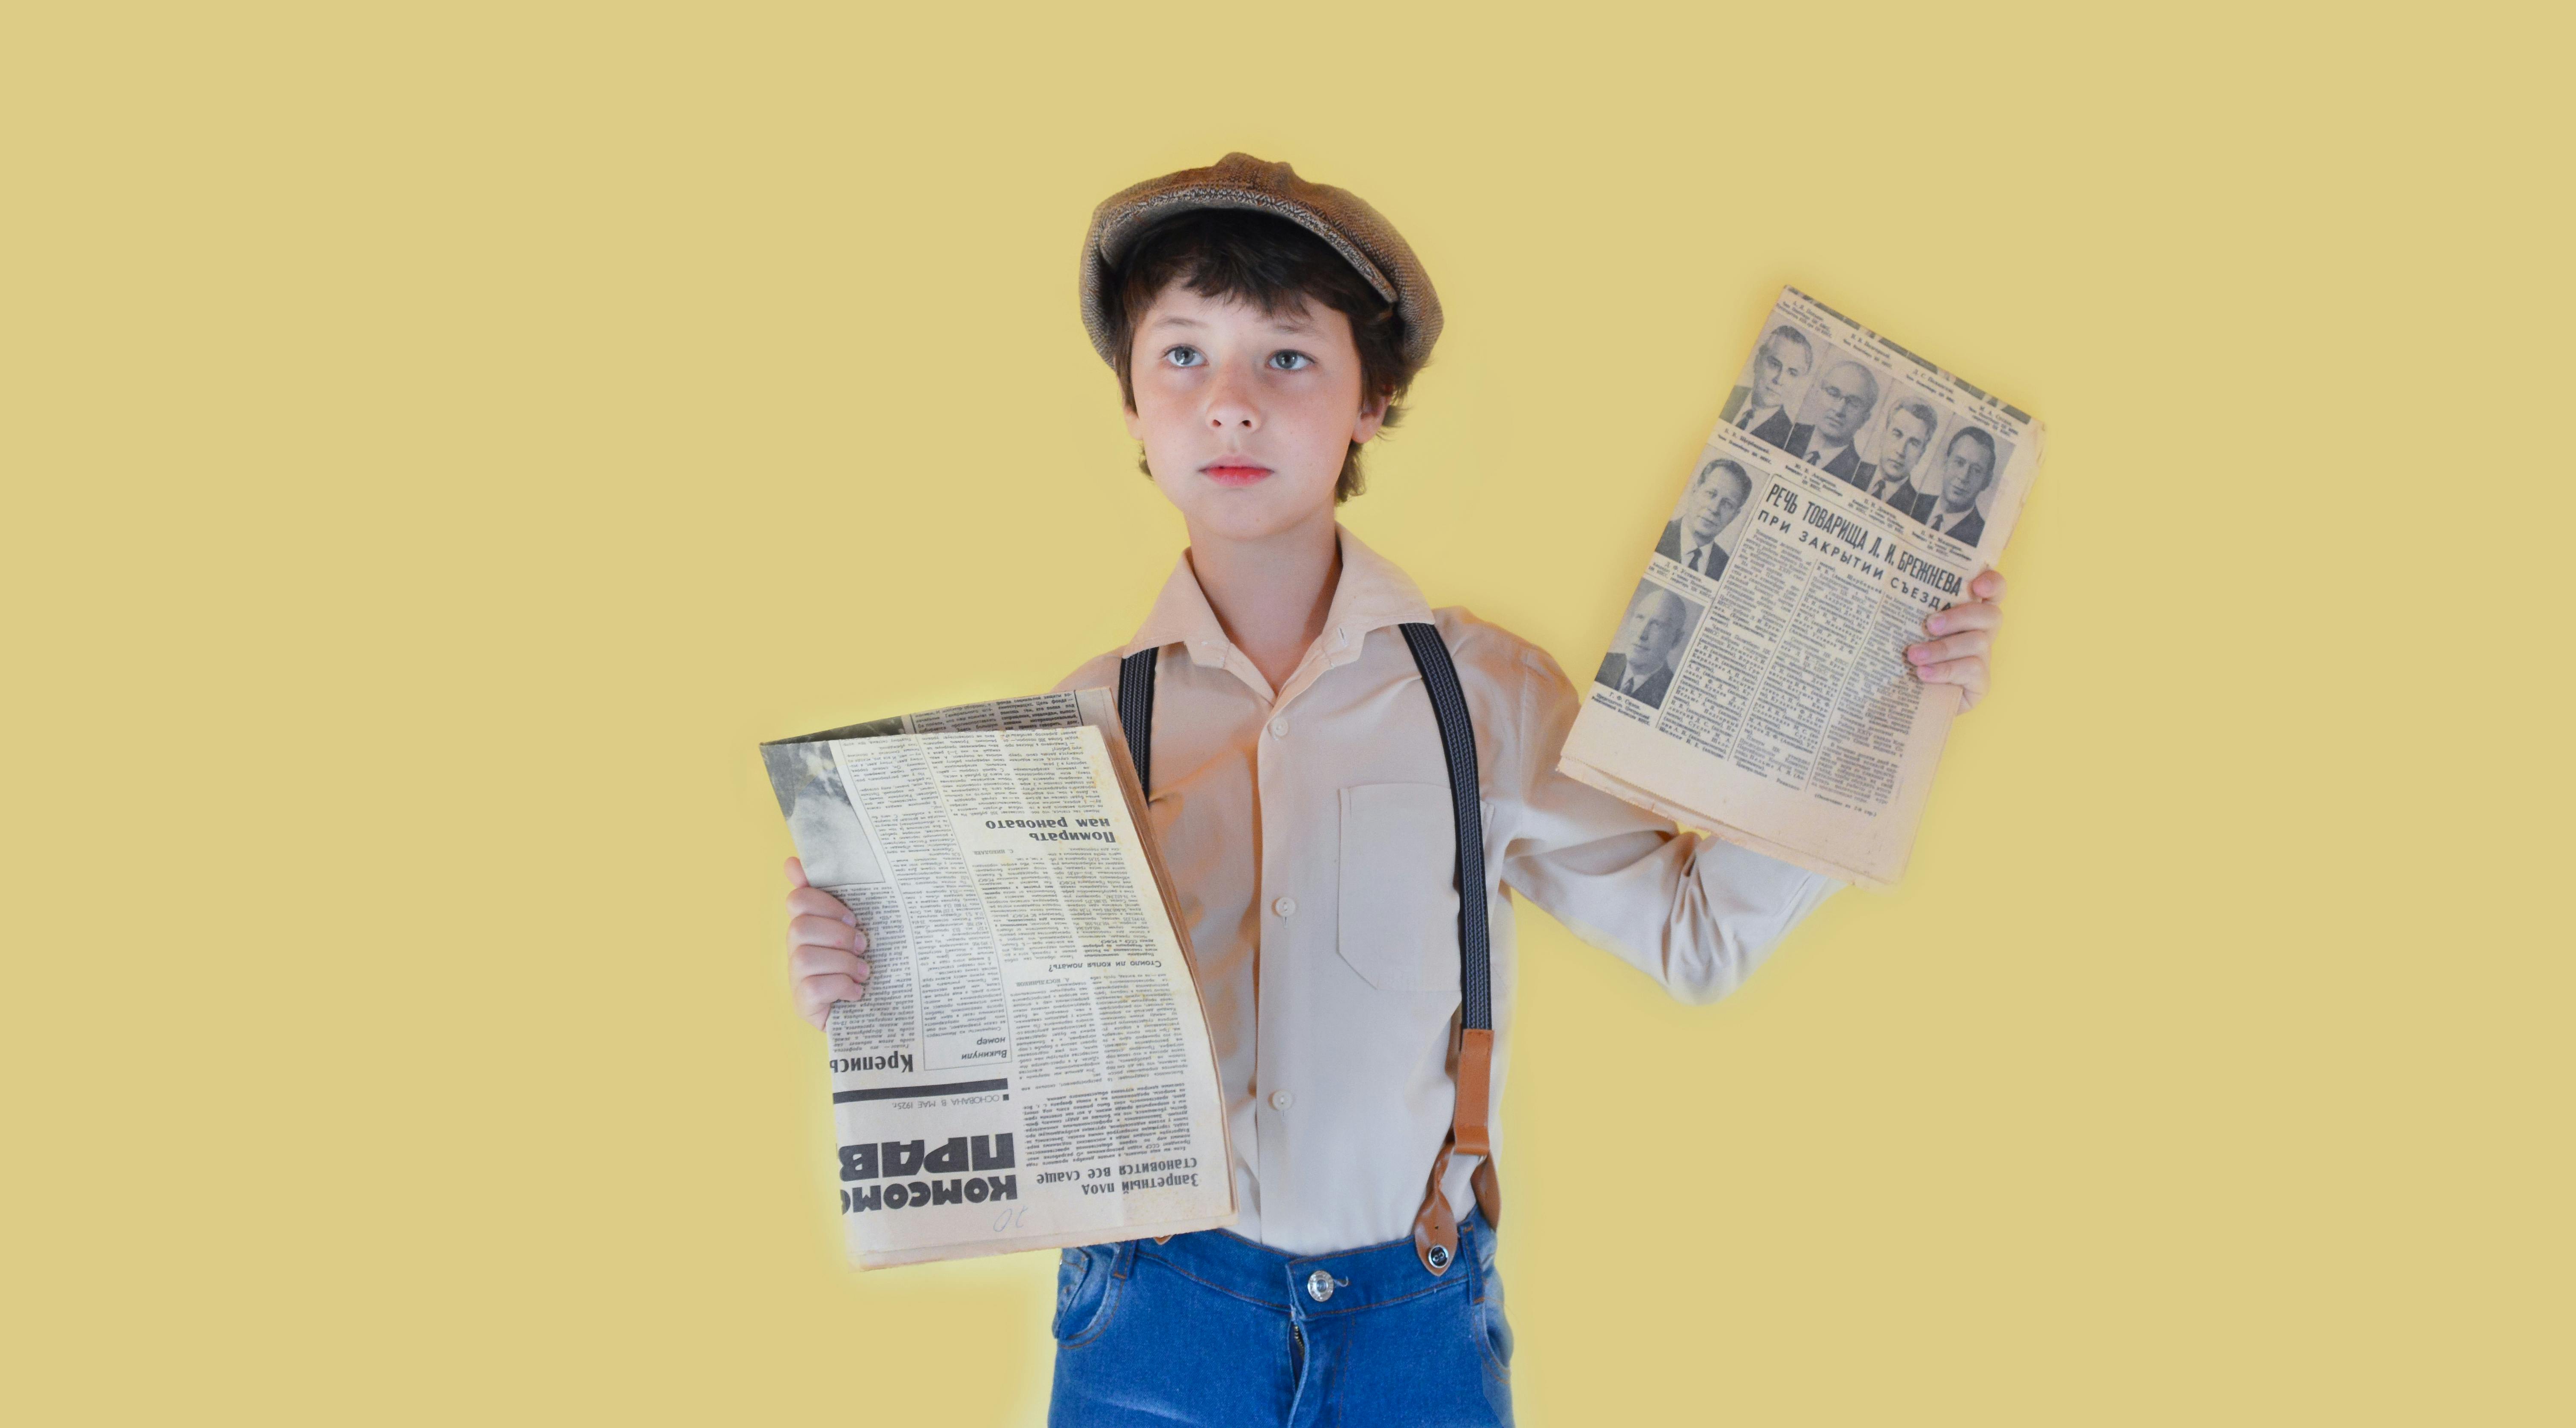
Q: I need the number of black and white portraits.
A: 6